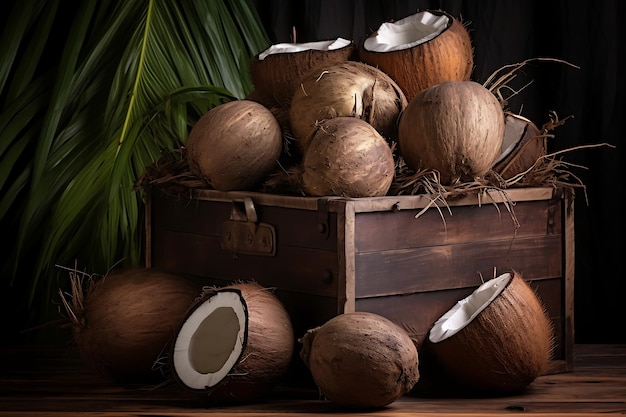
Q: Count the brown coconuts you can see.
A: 11